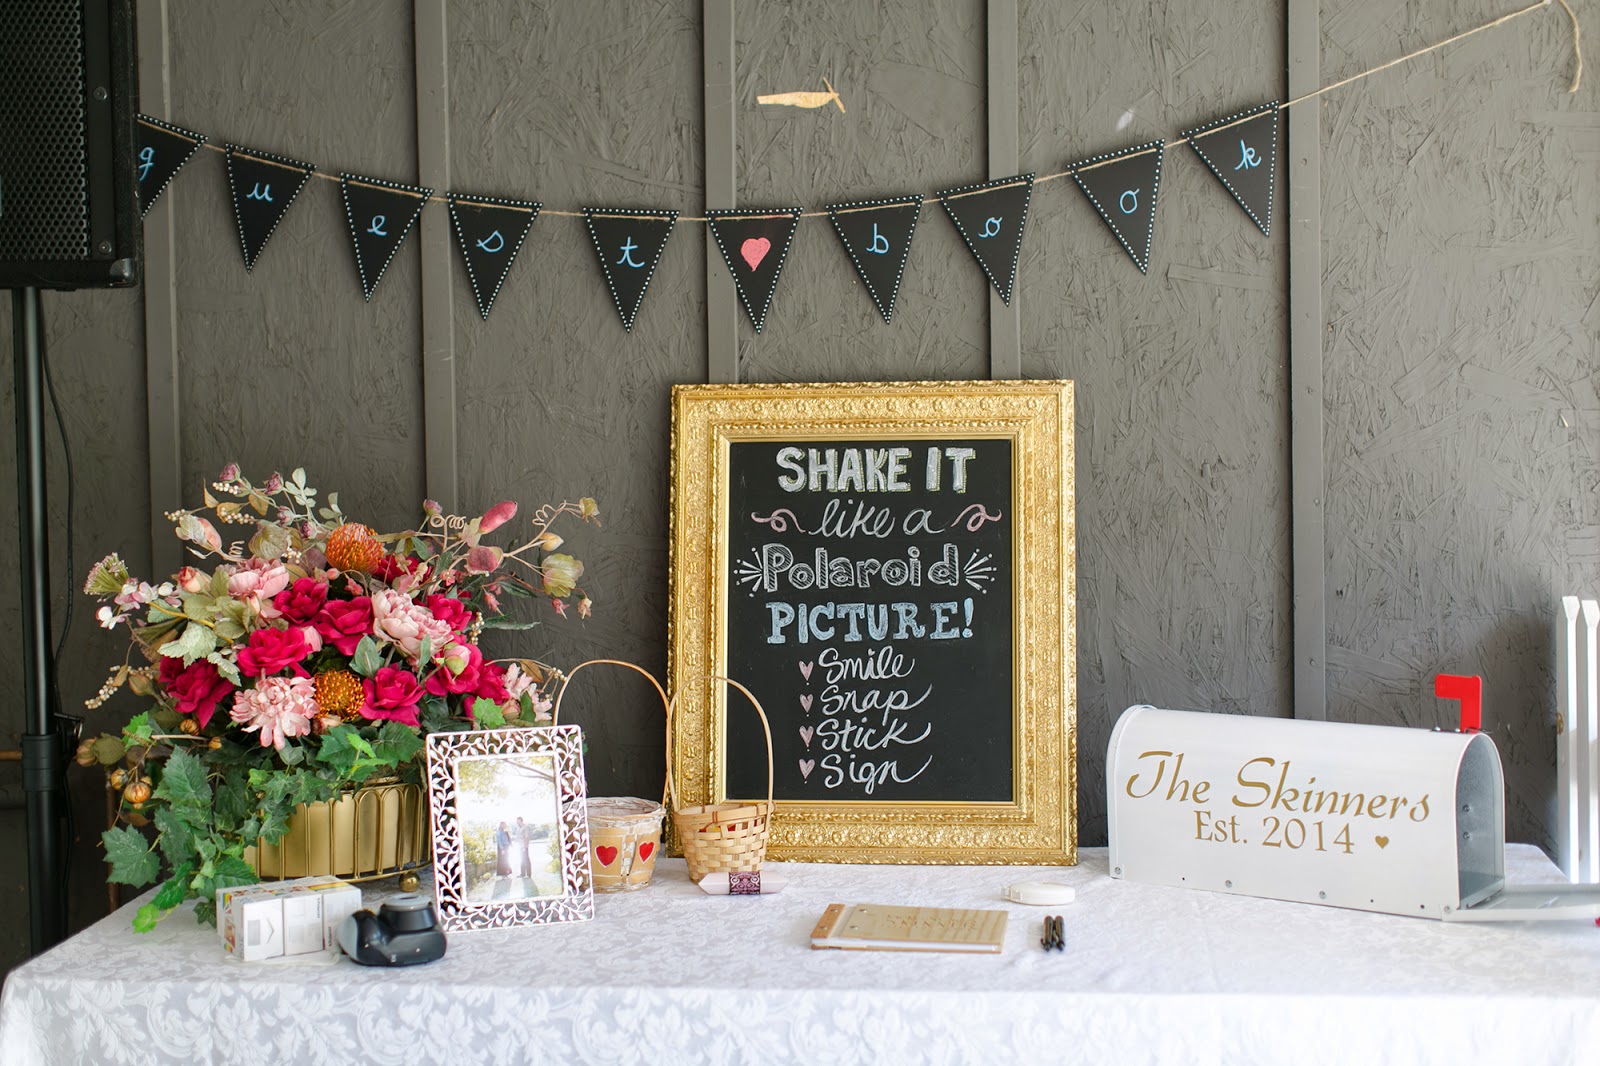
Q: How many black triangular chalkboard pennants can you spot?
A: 10